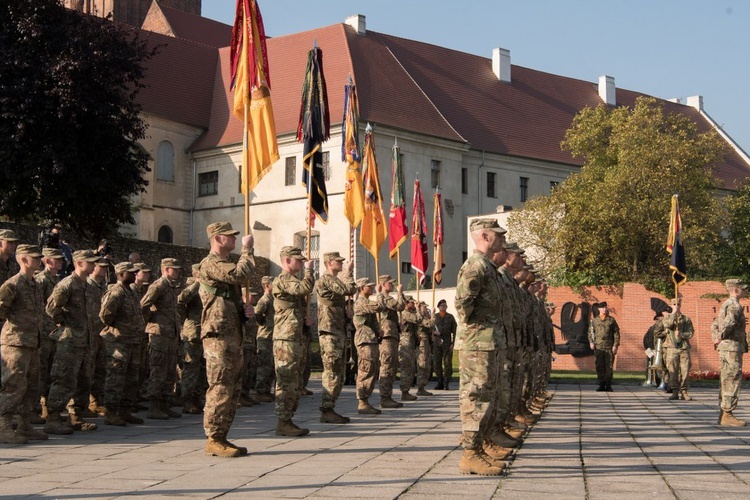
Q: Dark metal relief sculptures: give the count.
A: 2